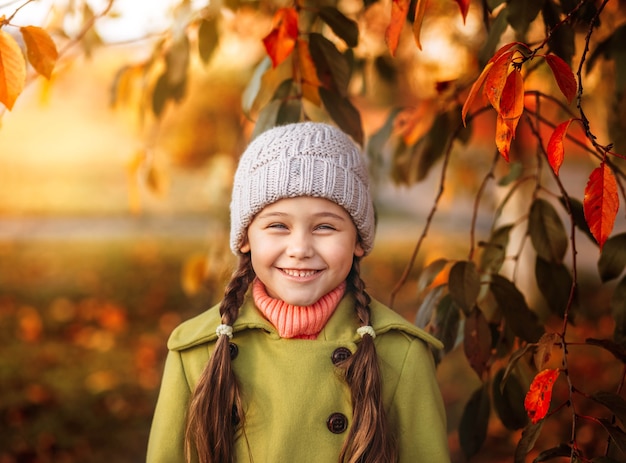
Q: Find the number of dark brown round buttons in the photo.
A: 4